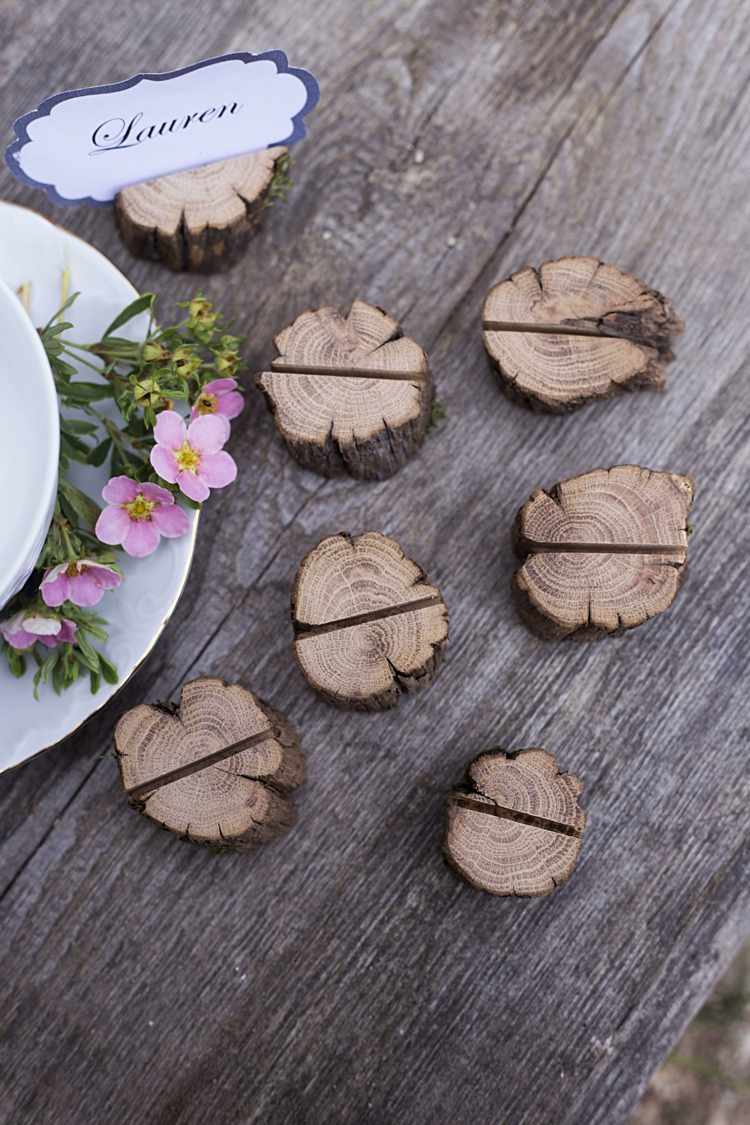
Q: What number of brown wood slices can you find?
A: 7